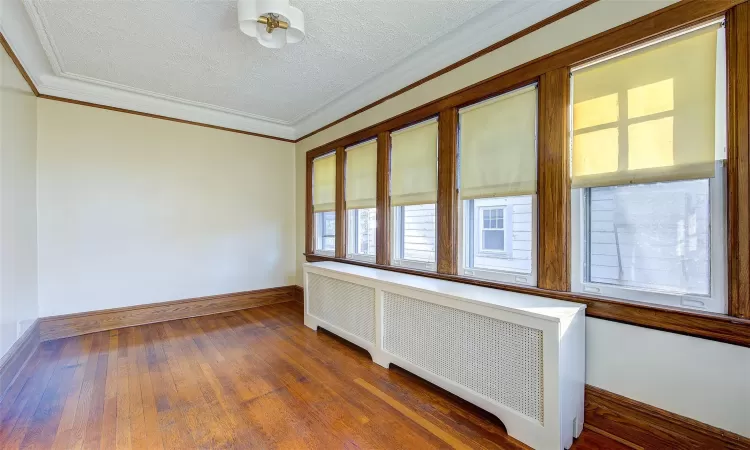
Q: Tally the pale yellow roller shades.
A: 5